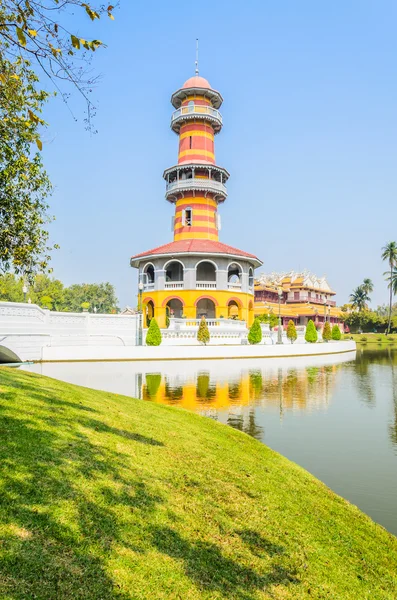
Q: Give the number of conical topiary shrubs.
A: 7